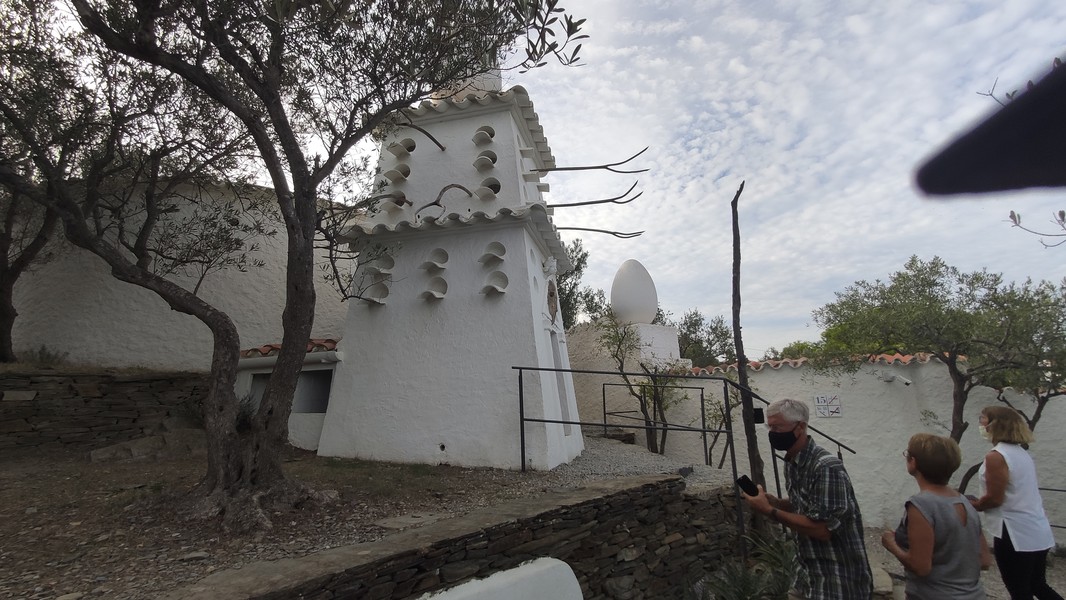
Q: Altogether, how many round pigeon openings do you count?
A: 12